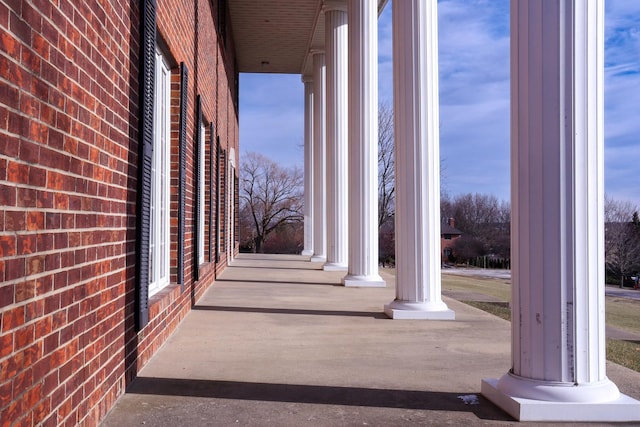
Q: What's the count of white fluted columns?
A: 6